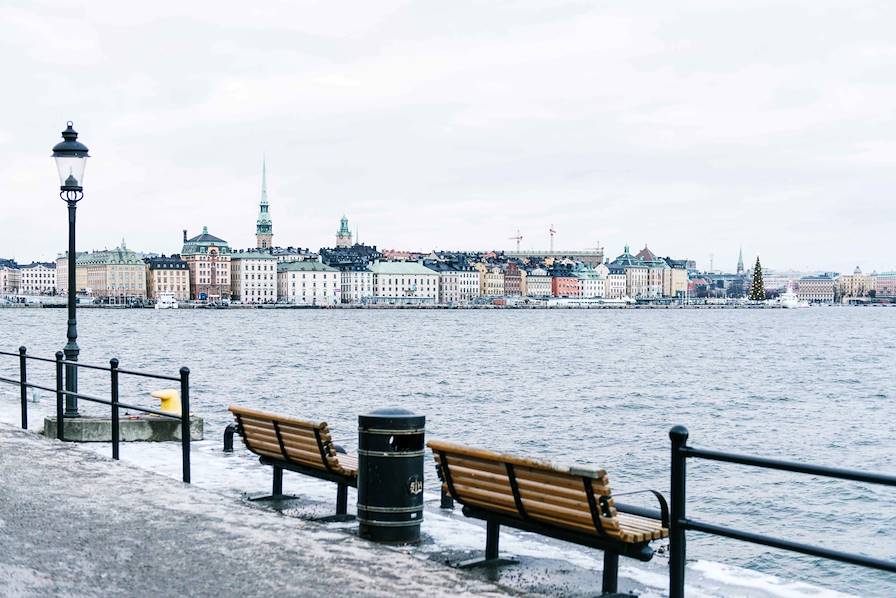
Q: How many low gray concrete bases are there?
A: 1